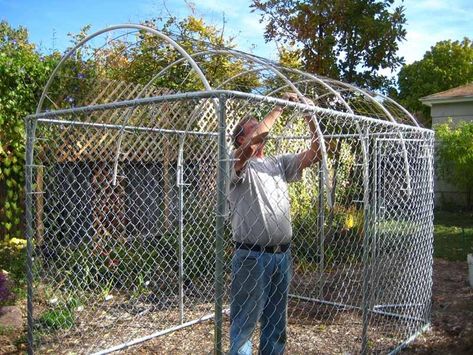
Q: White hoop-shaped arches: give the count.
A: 5